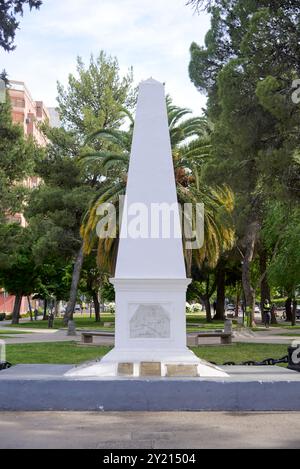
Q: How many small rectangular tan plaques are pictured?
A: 3